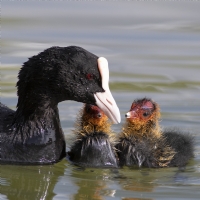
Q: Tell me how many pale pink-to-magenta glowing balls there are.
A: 0